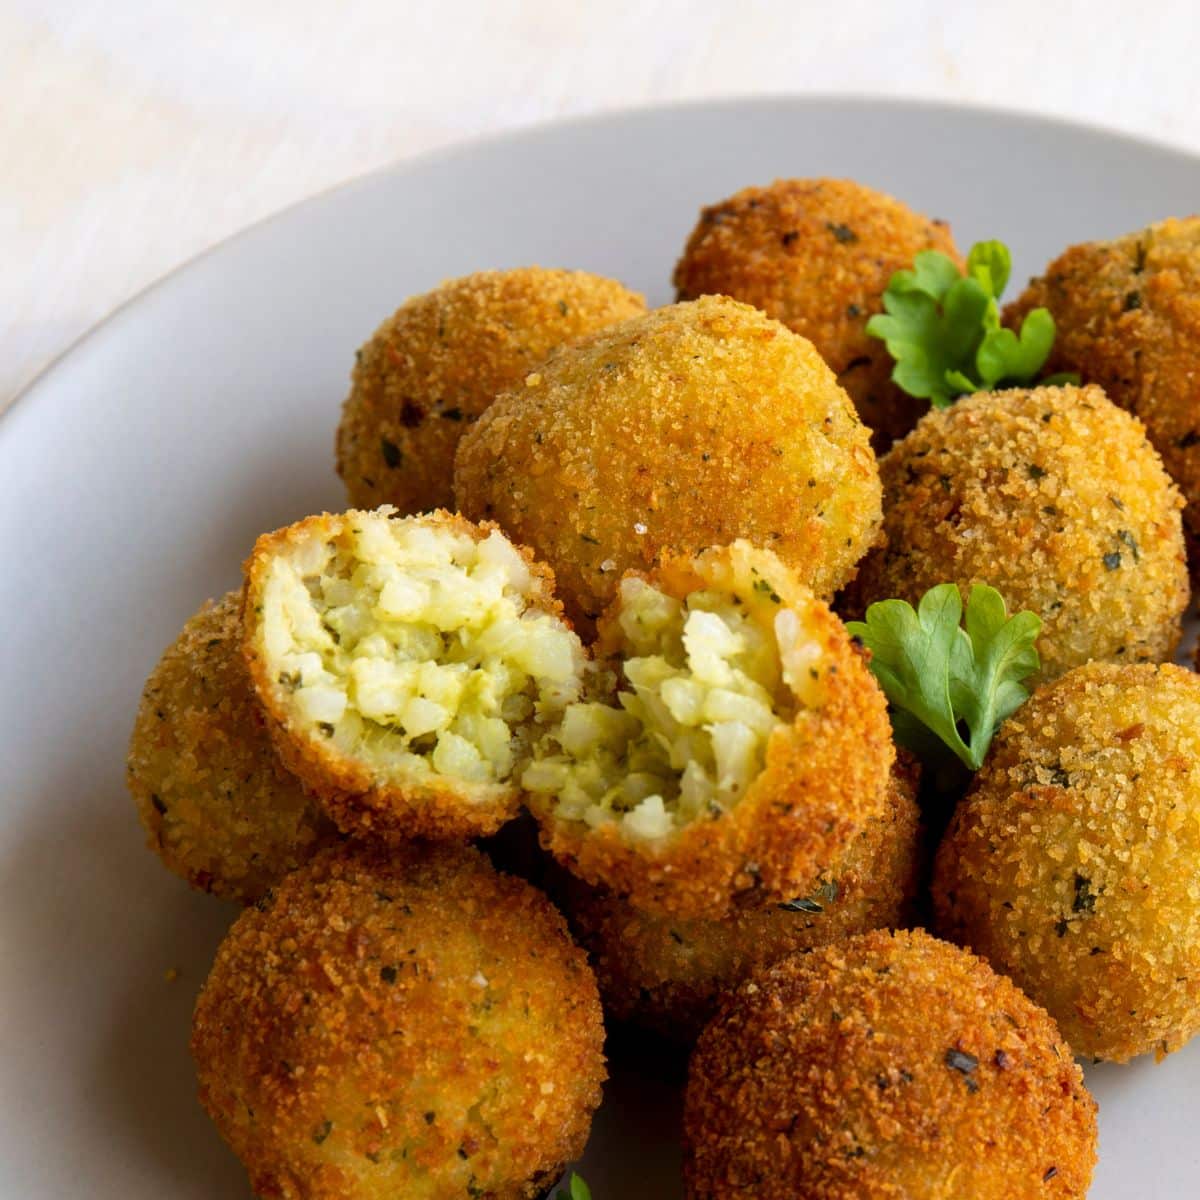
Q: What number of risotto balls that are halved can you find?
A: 1